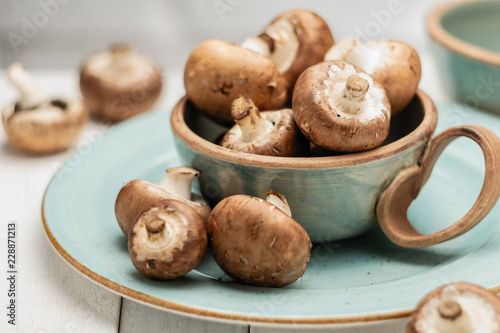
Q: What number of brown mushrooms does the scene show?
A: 11